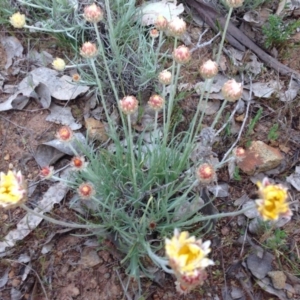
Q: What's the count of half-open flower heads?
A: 3